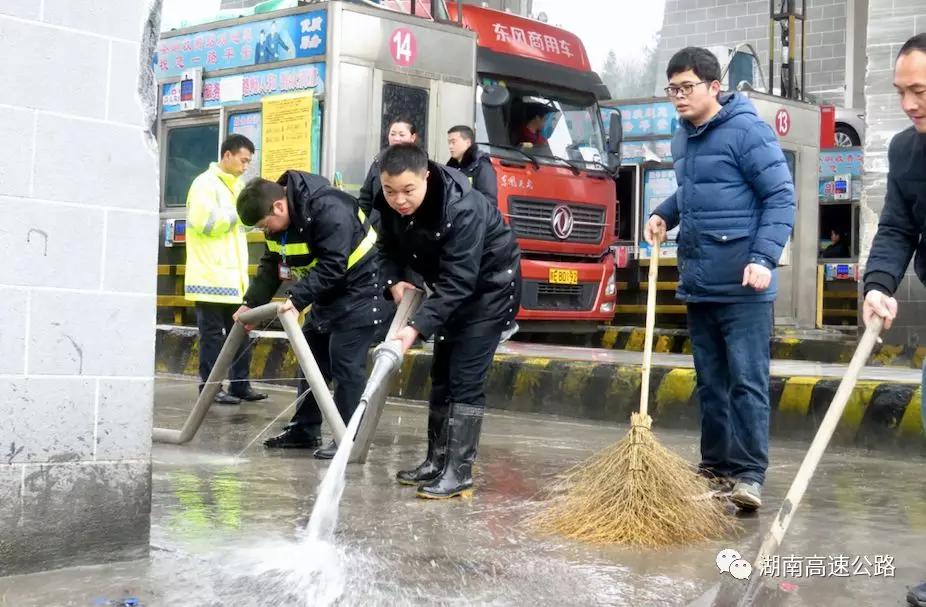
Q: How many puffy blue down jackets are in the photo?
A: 1